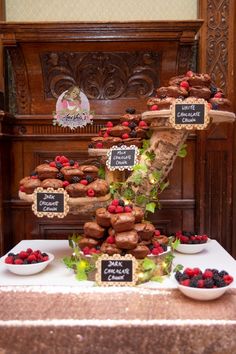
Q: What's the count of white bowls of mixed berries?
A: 3